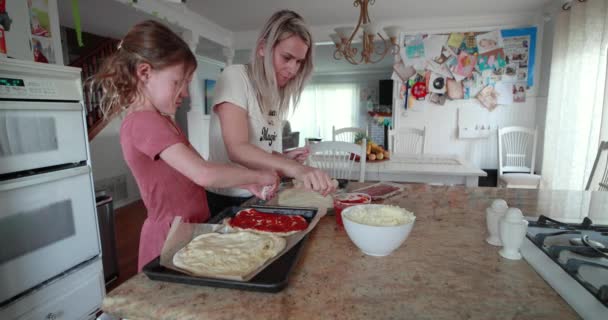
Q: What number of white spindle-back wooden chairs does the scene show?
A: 5